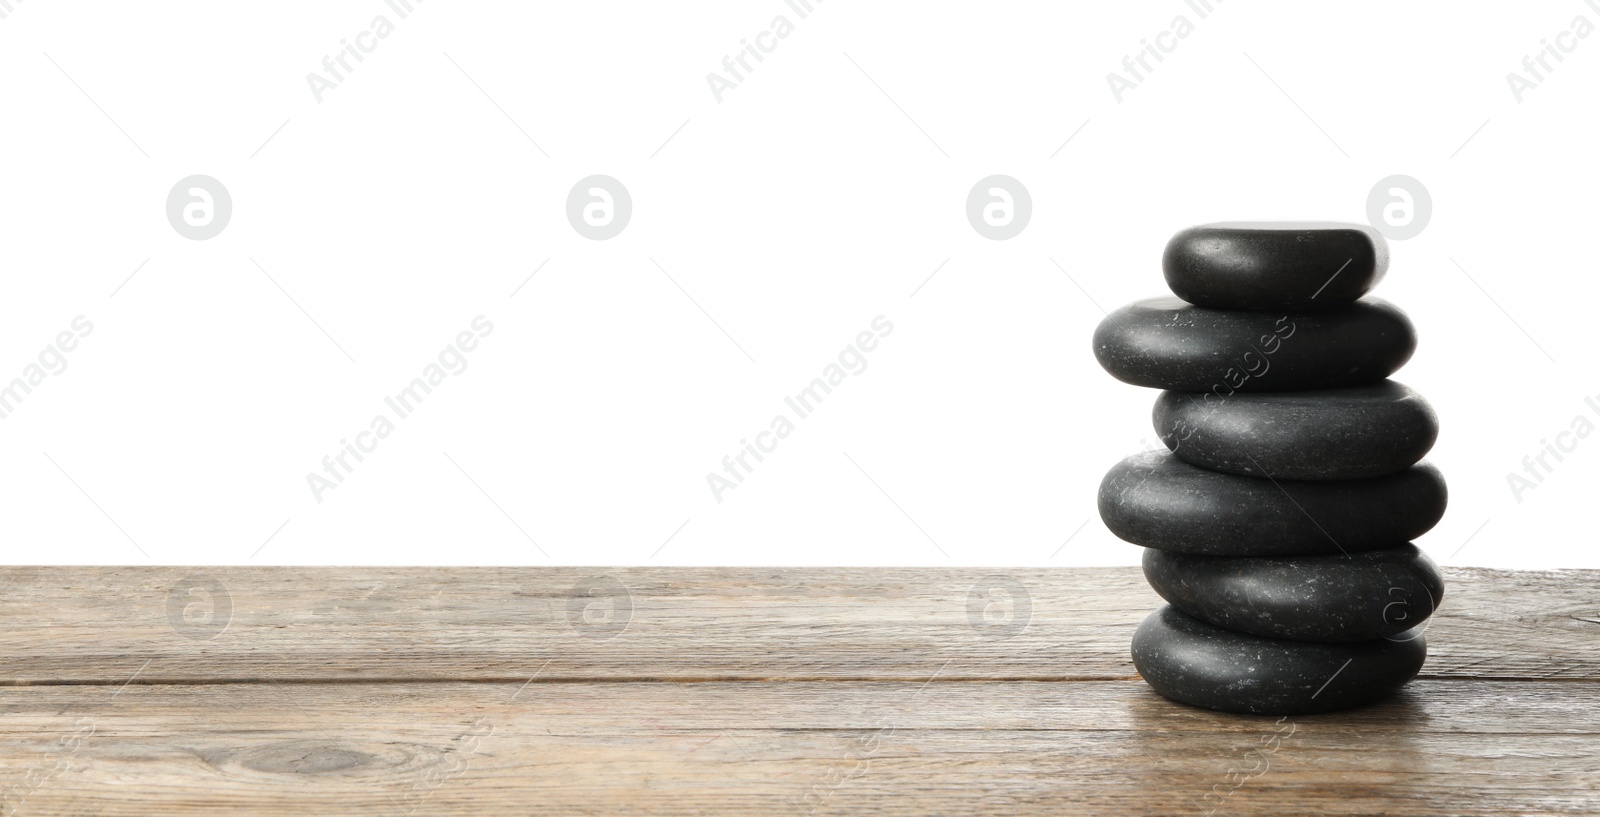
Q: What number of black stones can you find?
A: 6